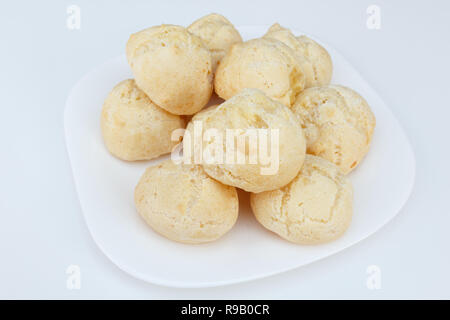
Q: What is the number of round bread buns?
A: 9